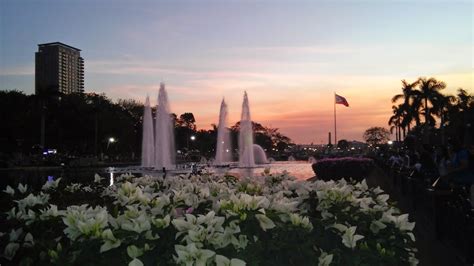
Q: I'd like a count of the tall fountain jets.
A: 4